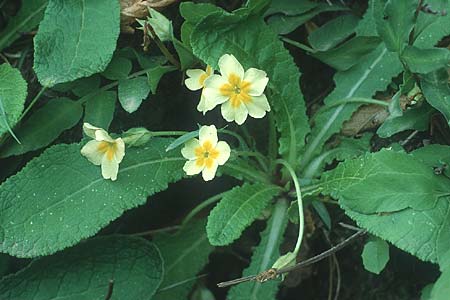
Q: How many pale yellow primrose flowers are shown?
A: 4